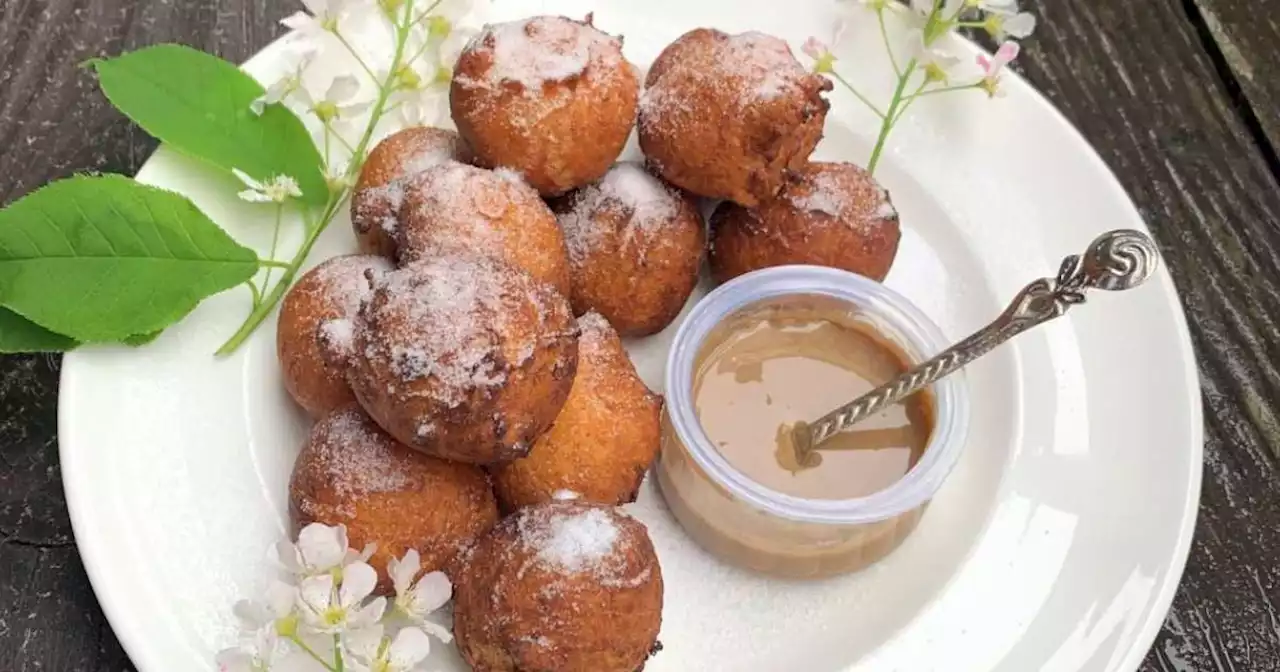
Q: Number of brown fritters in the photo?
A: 11